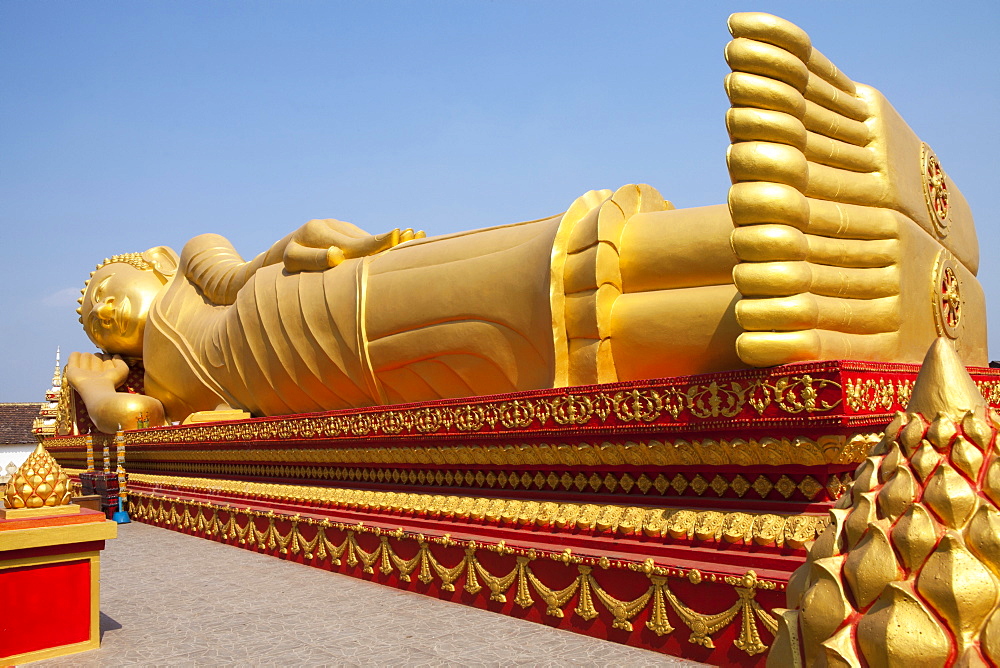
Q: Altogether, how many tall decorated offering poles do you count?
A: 3